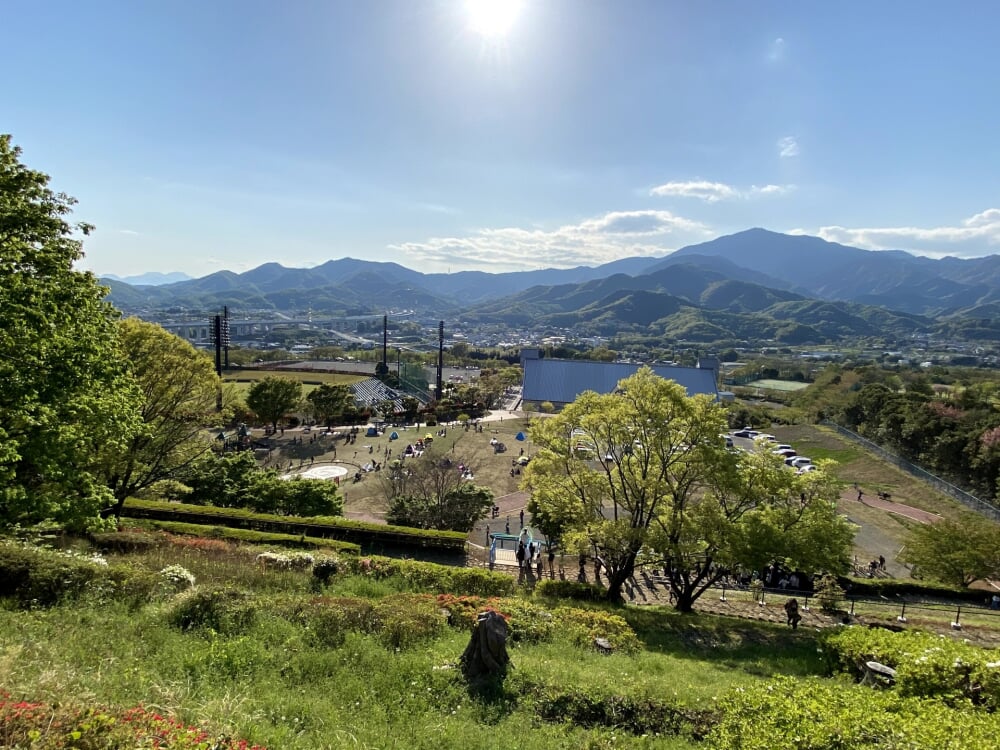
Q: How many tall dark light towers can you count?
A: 4